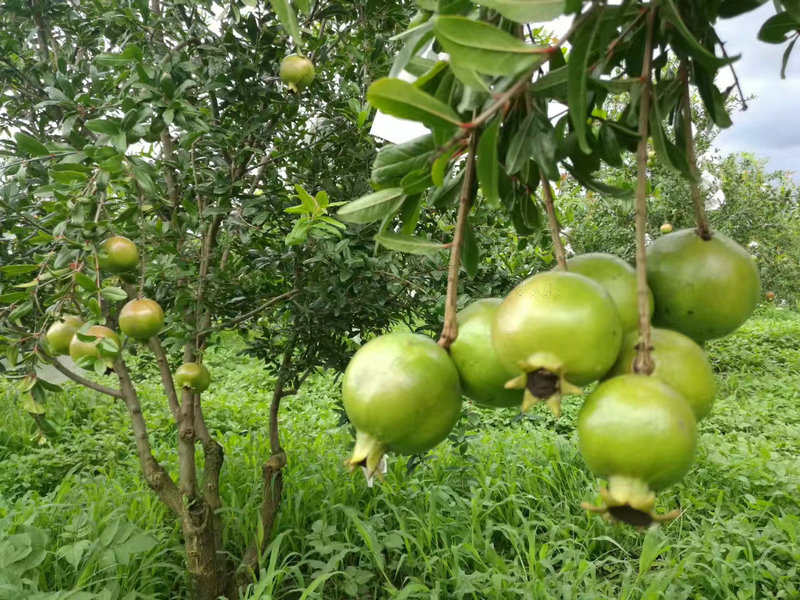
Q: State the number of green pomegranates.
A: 13